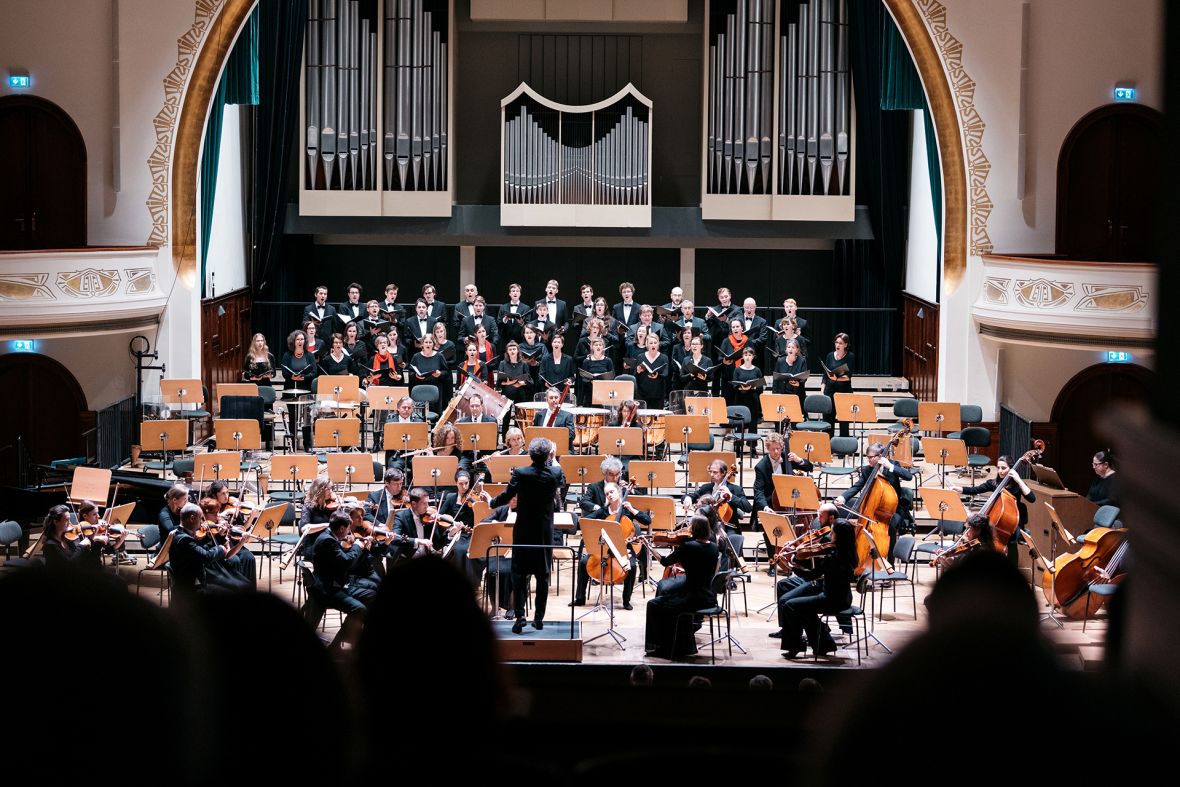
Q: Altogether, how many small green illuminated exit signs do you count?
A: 4